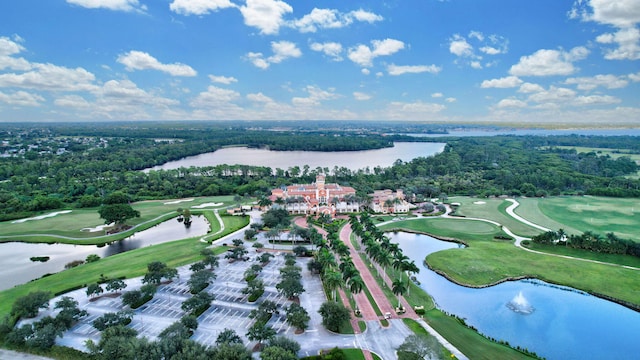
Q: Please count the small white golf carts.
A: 1